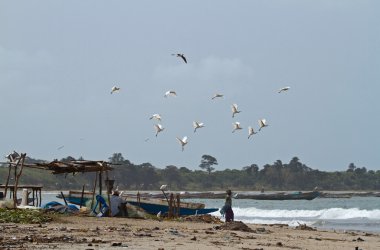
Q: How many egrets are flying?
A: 12